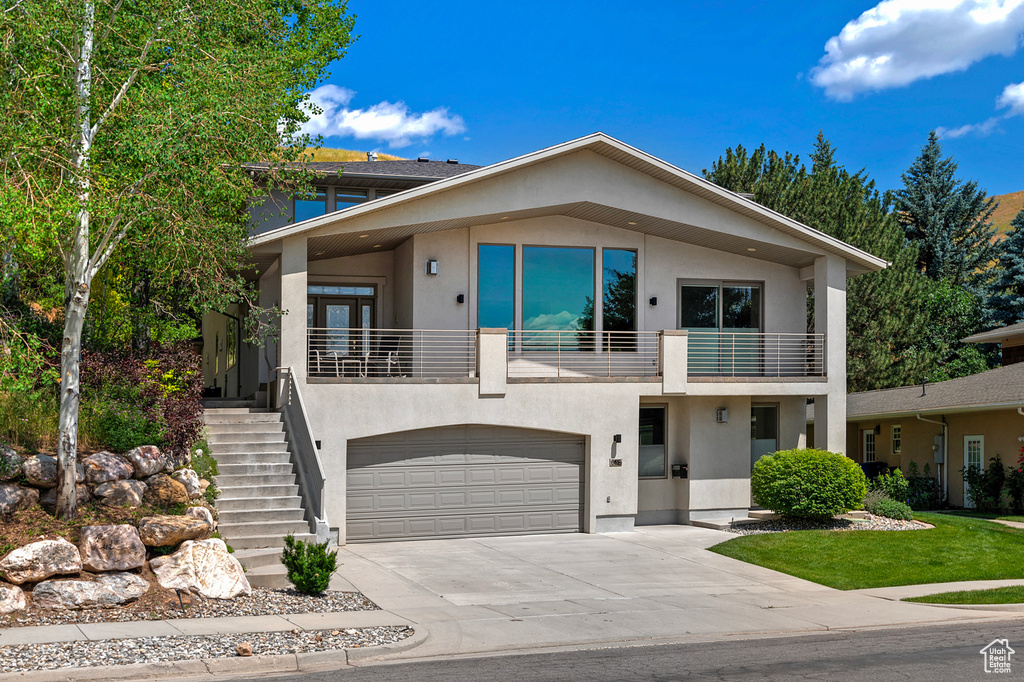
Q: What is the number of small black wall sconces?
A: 4